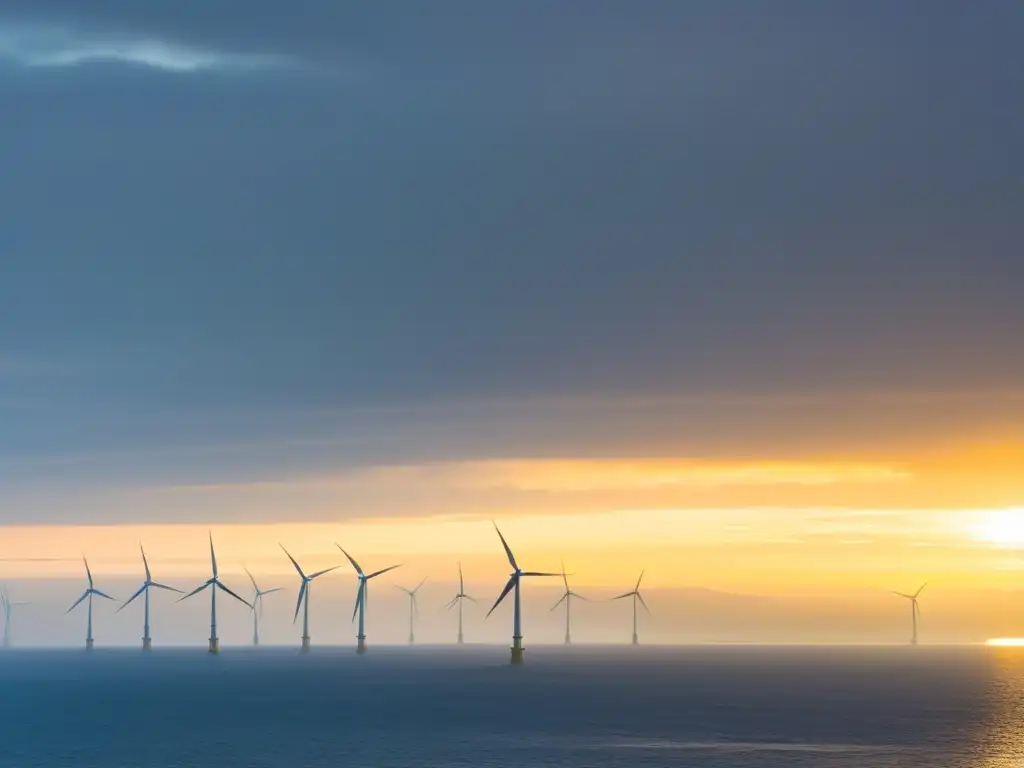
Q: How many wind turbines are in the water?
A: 13